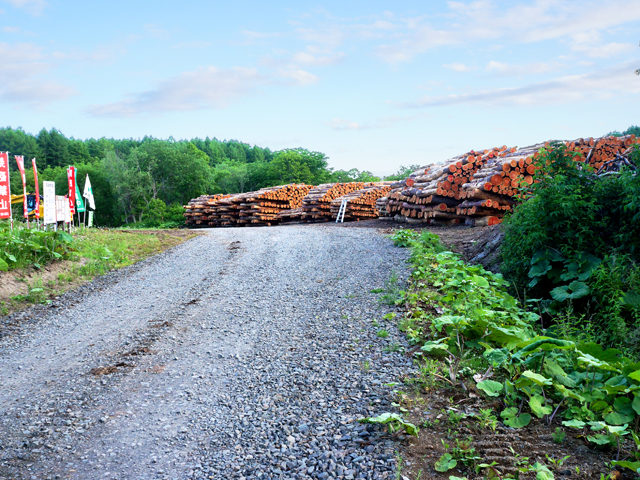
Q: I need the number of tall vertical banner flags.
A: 6